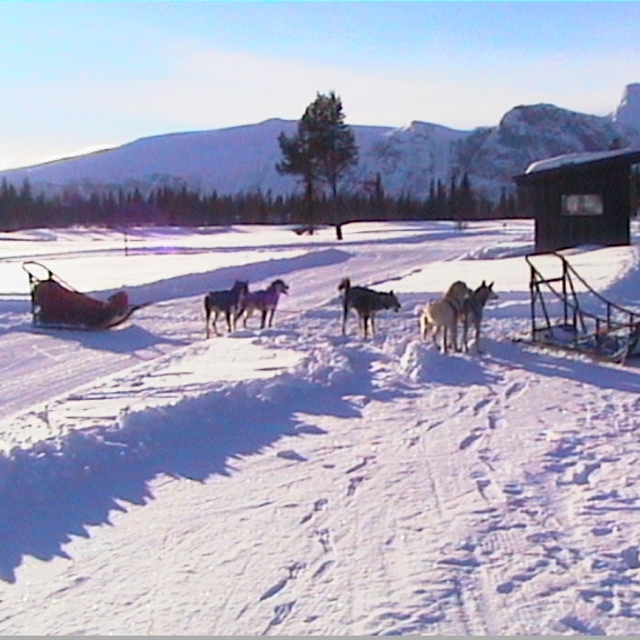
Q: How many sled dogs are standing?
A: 5